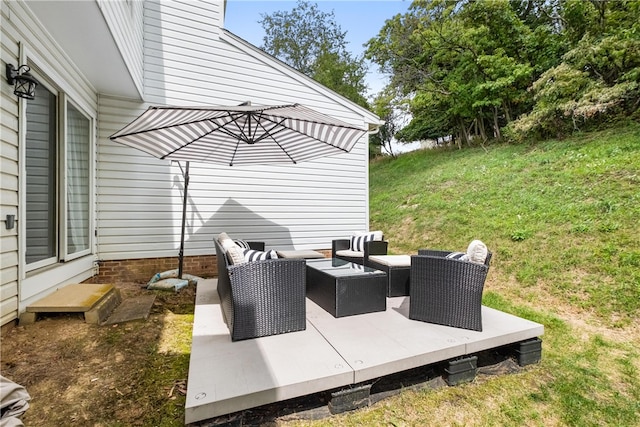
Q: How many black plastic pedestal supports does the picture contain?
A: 3